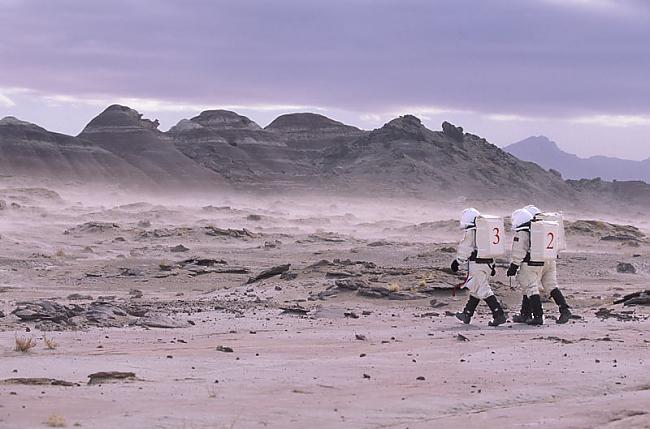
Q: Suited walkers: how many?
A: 3